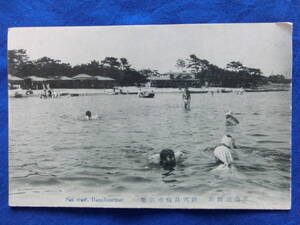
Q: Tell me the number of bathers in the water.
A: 5